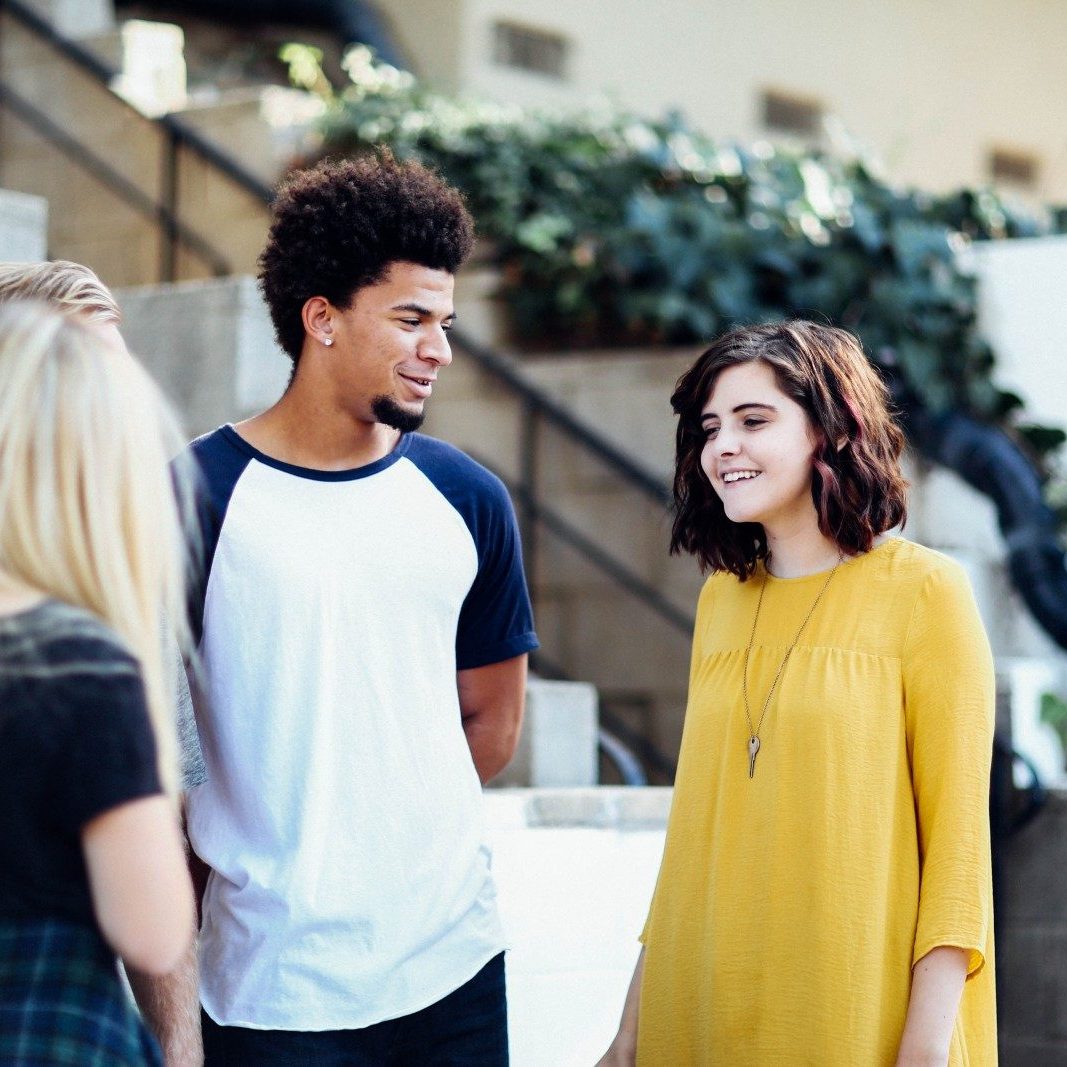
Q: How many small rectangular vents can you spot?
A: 3